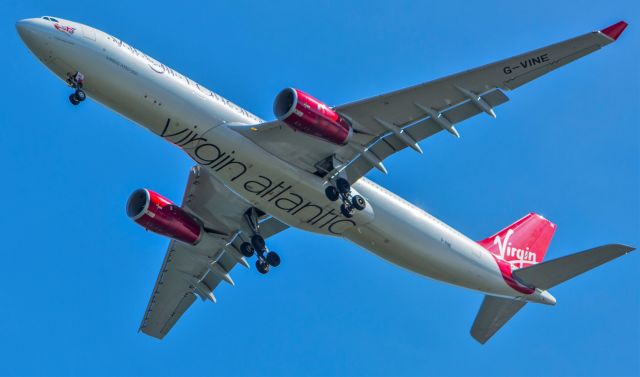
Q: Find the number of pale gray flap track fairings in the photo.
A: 7